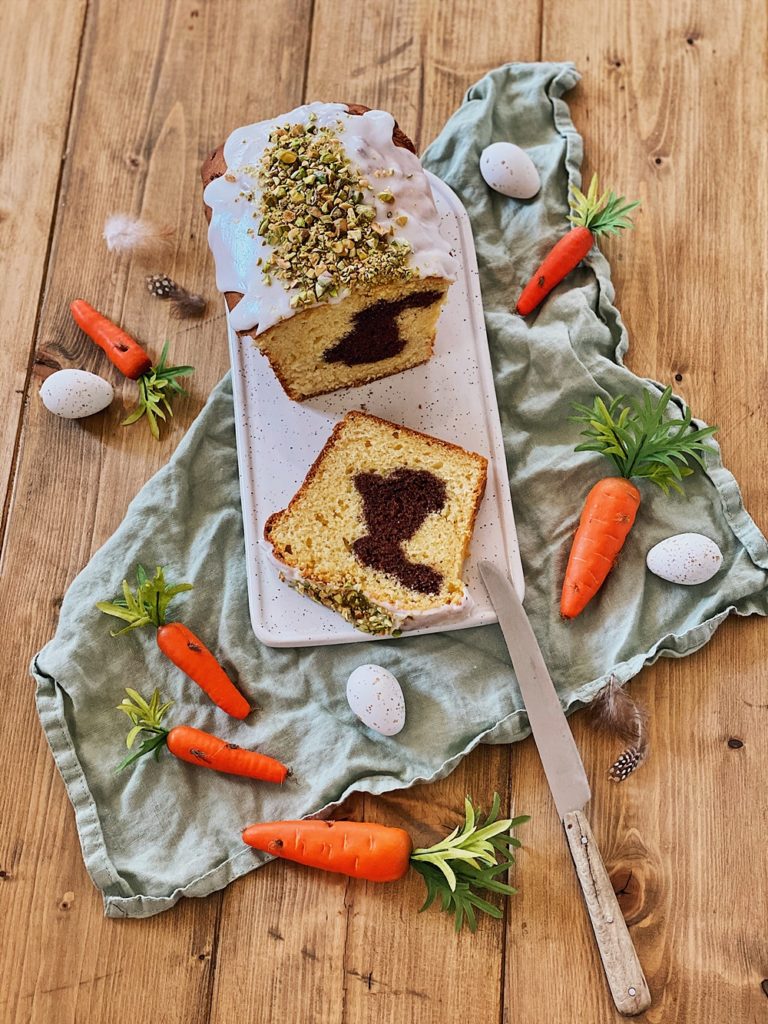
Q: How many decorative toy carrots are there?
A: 6